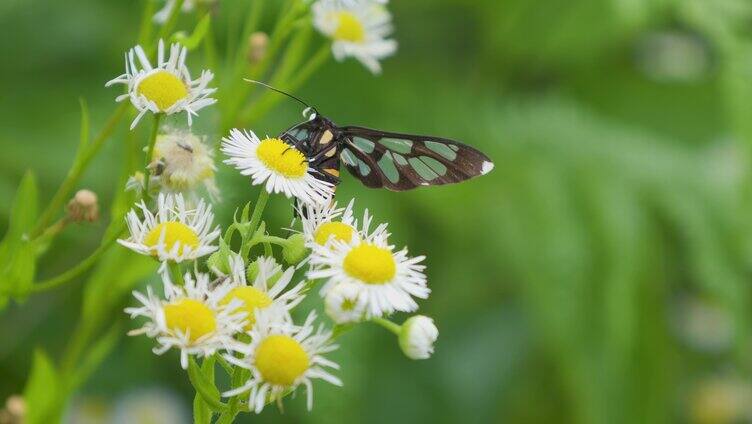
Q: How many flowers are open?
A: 9